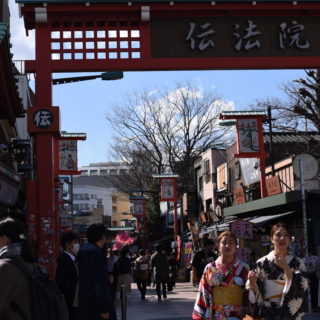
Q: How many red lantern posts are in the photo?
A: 4